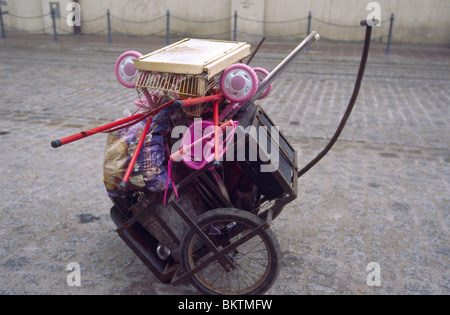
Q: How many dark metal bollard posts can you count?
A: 7